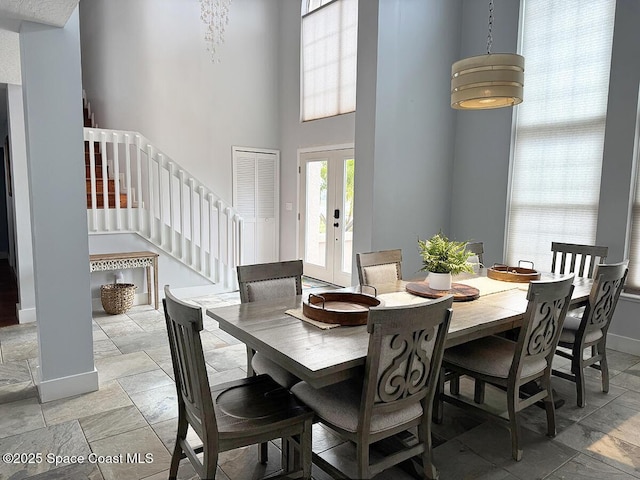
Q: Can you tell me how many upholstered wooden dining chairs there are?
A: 6